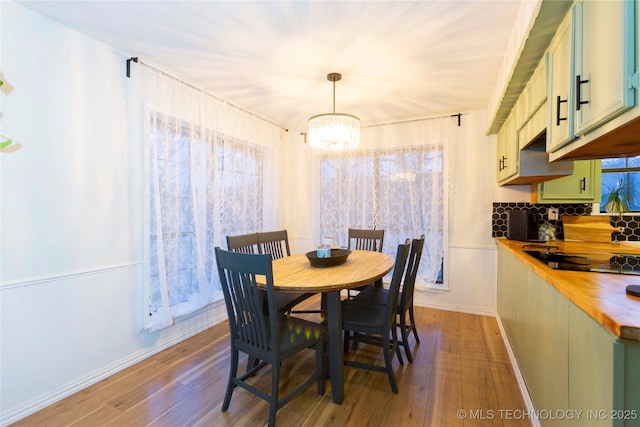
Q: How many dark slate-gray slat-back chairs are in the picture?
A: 6